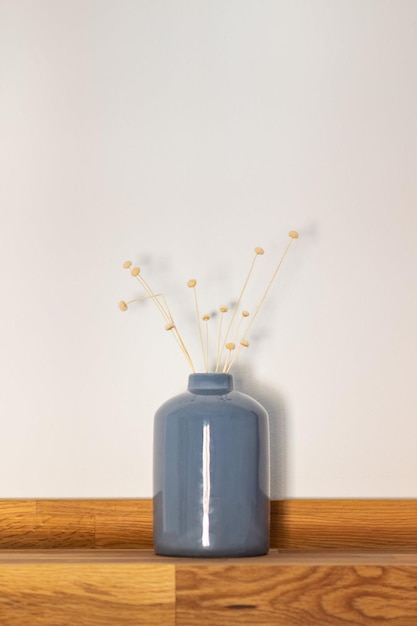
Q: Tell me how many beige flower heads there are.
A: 12